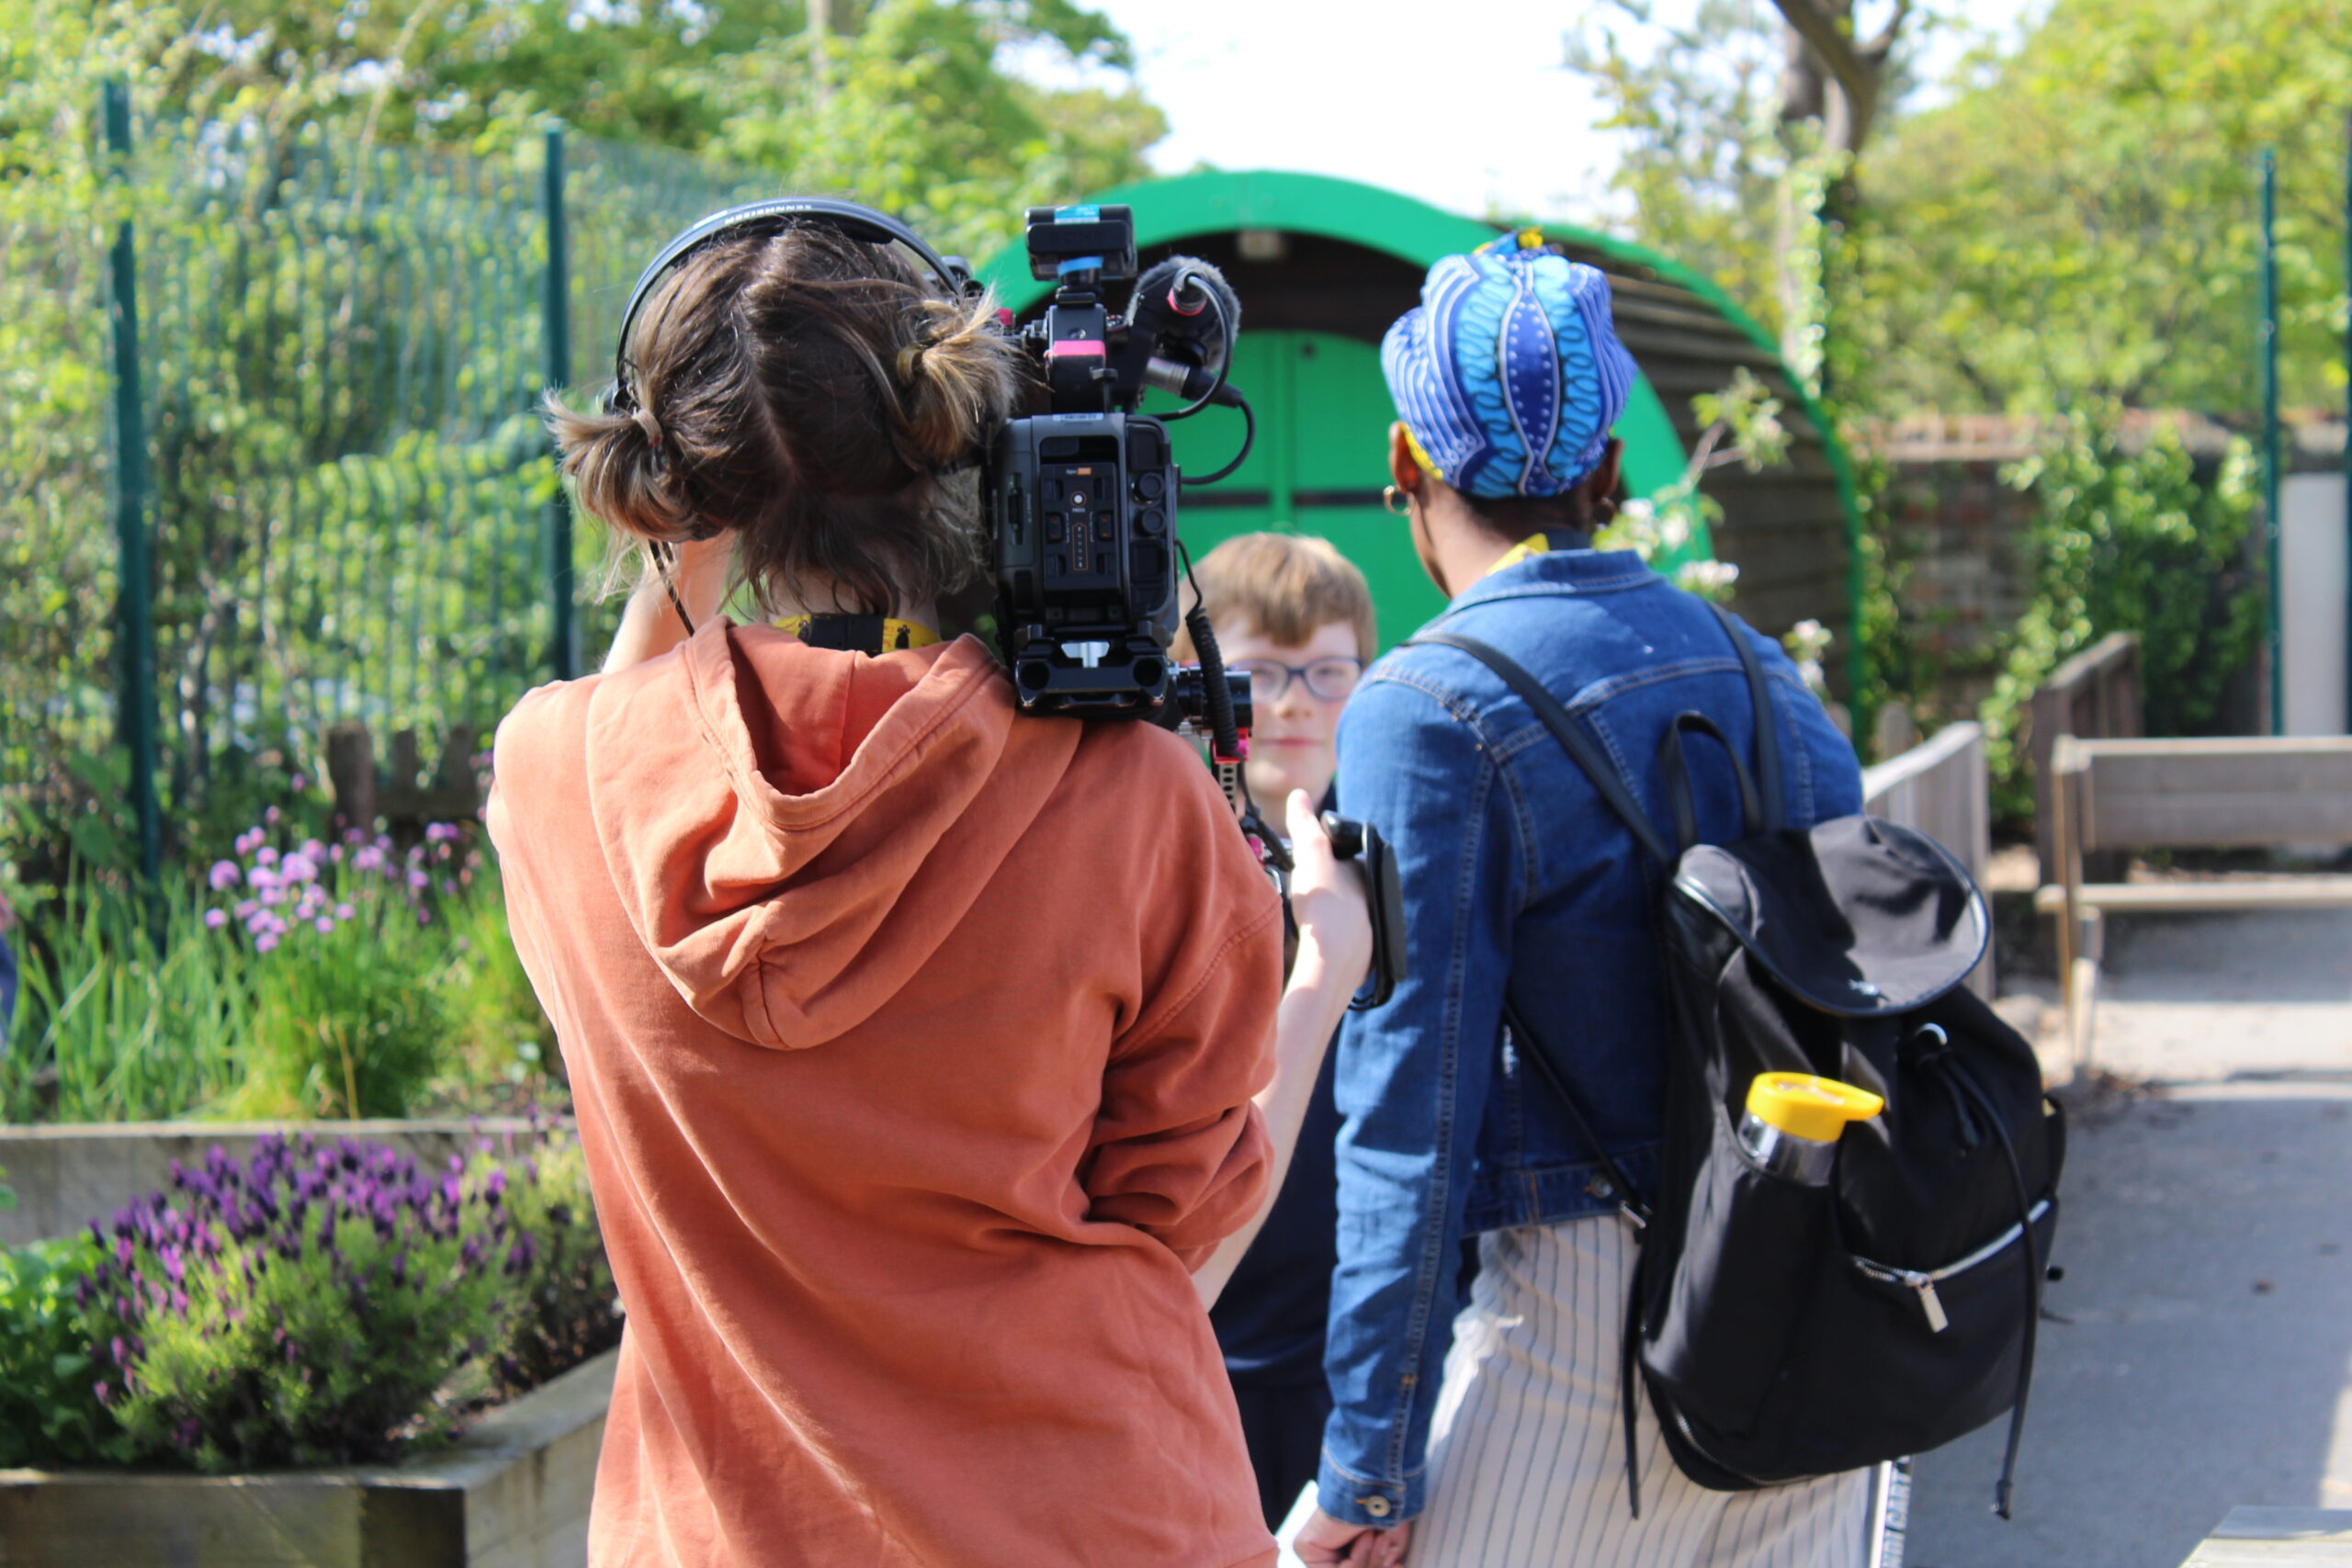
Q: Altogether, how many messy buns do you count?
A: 2